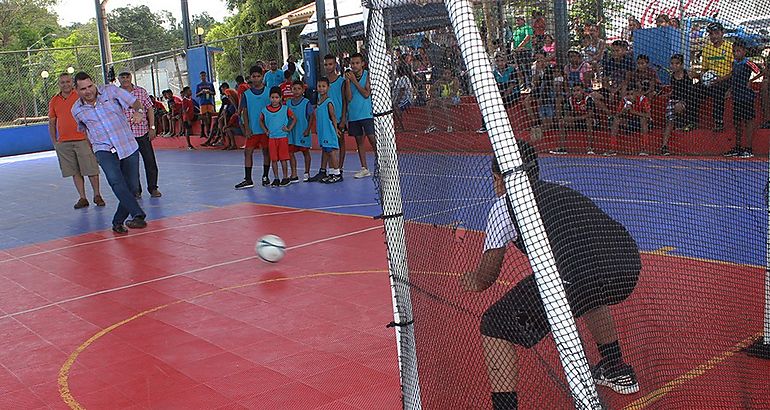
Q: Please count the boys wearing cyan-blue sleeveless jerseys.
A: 6